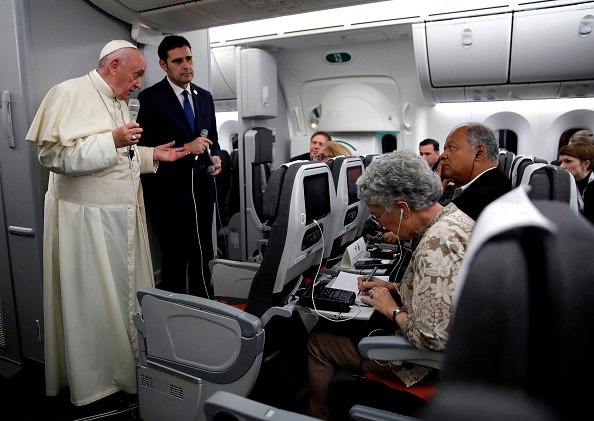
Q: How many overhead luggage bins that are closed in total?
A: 2